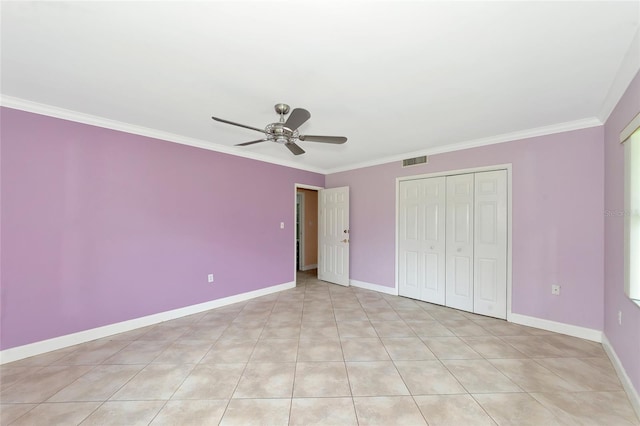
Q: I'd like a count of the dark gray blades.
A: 5